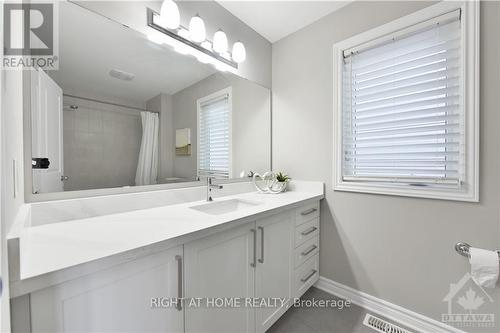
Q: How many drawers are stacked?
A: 4